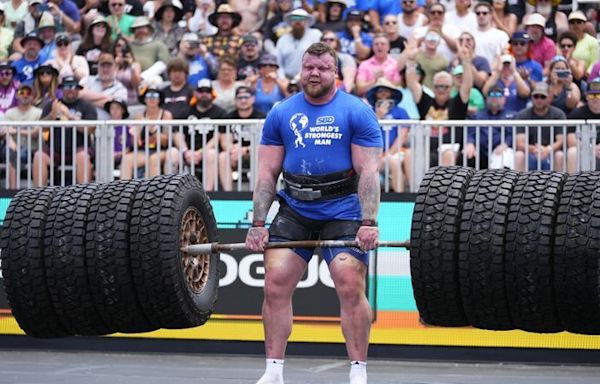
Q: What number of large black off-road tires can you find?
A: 8